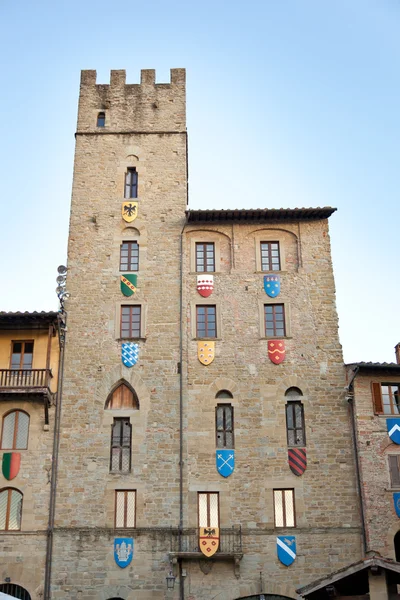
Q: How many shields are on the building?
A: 12